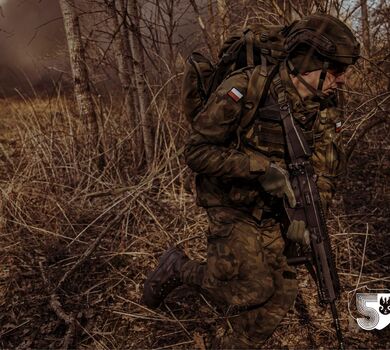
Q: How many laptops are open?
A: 0